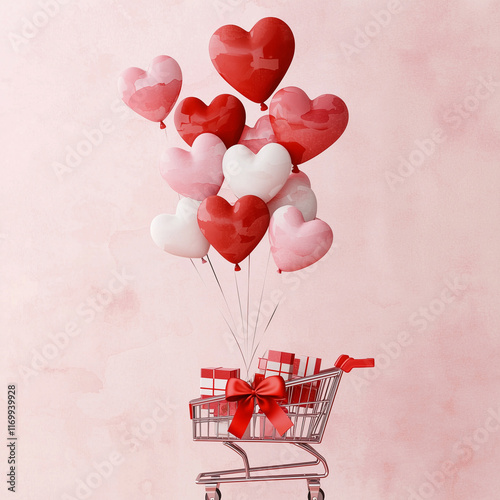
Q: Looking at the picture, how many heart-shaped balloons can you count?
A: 11